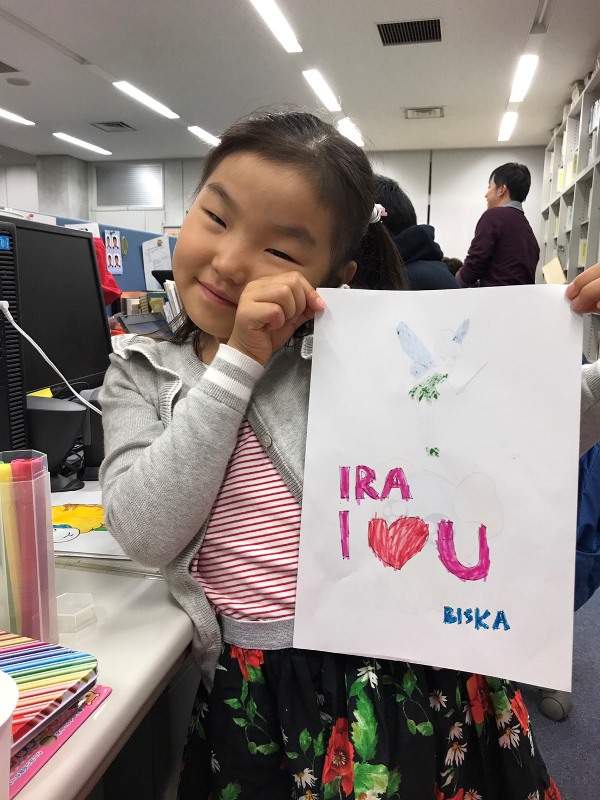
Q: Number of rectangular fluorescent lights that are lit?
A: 9